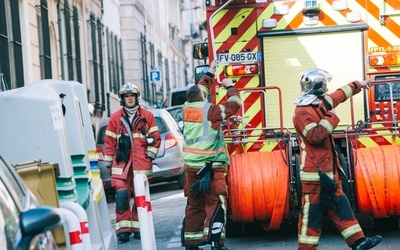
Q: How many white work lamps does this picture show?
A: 5